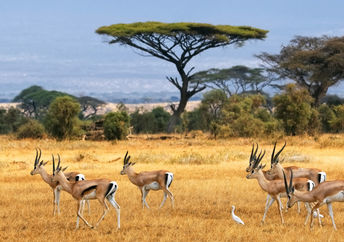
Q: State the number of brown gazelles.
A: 7